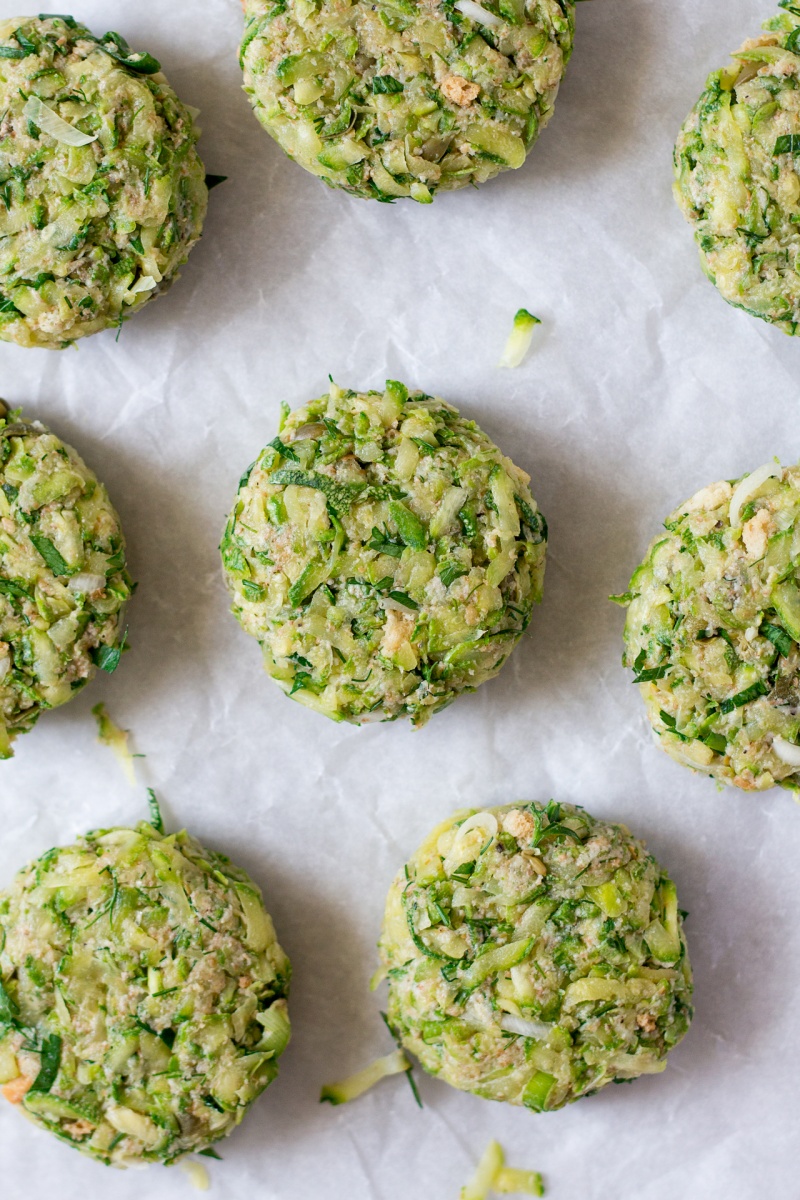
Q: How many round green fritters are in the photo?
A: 8